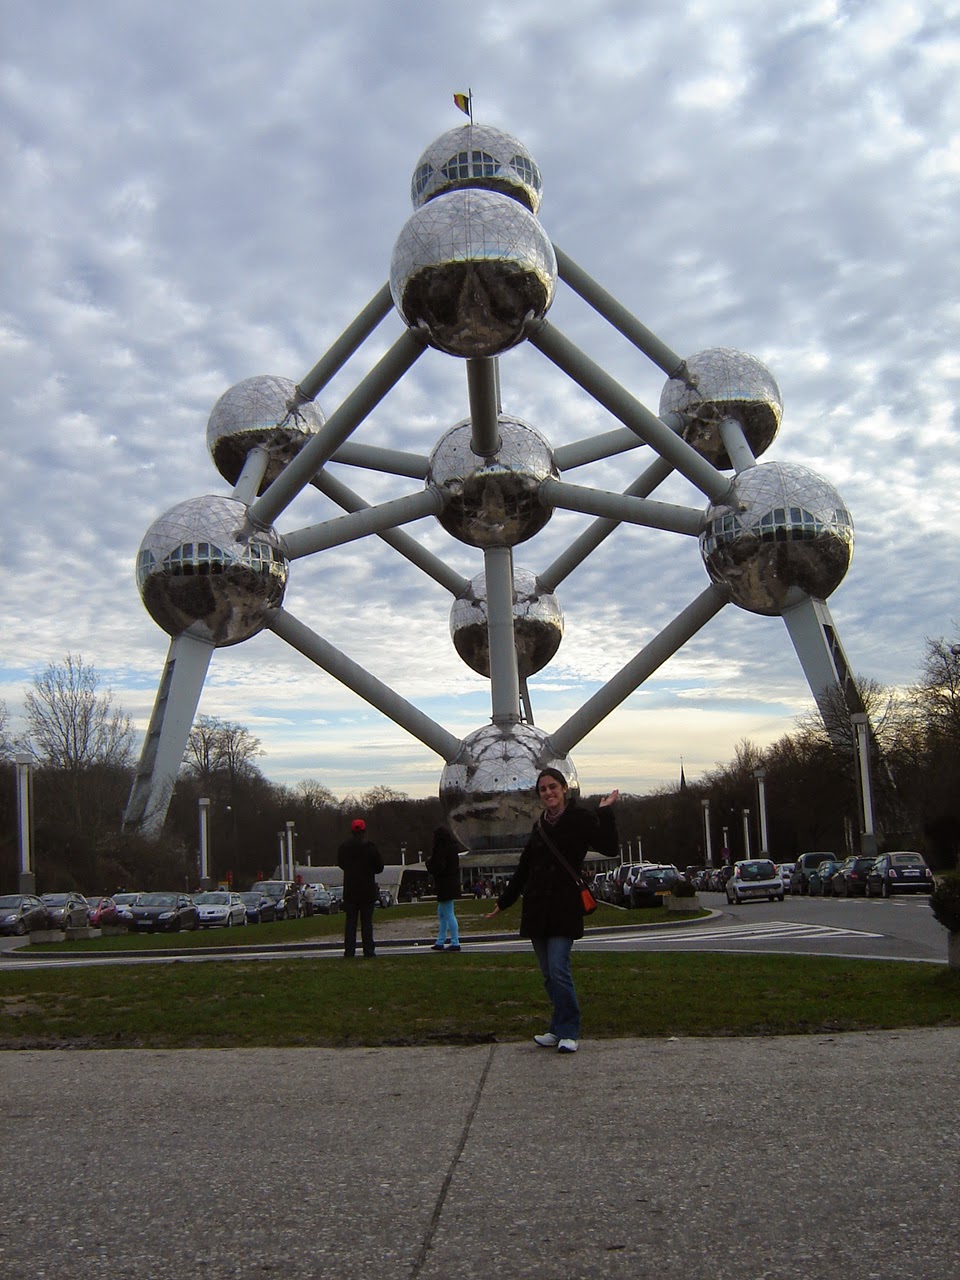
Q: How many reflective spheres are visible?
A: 9